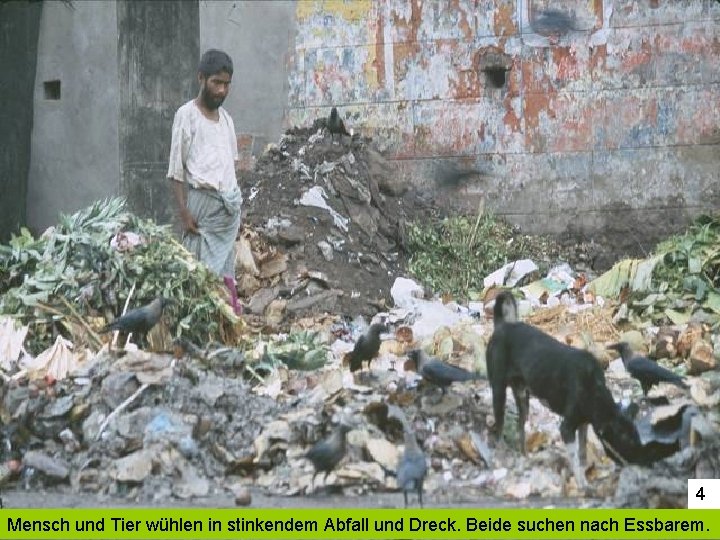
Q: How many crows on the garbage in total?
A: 7